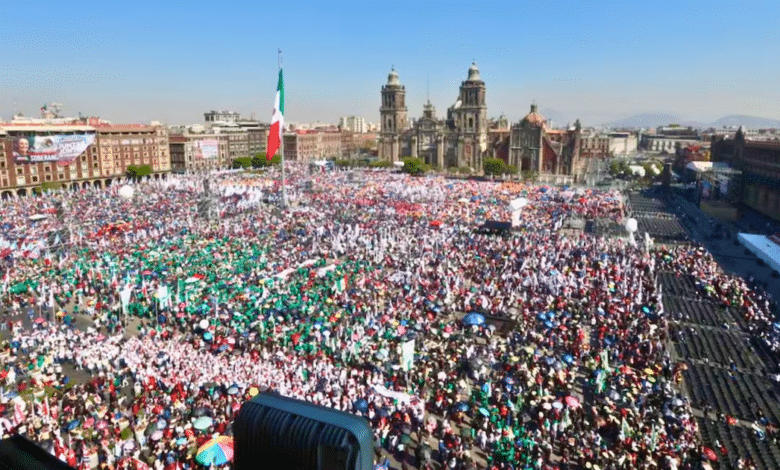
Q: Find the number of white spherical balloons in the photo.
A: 2